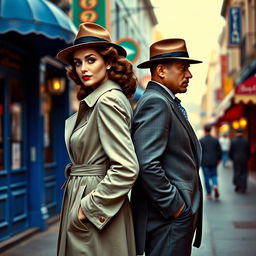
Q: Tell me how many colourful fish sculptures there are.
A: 0